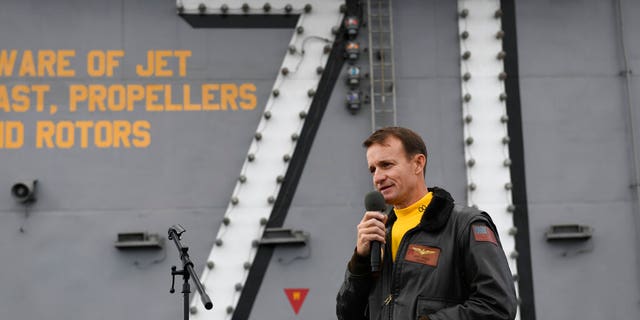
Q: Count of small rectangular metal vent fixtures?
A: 3